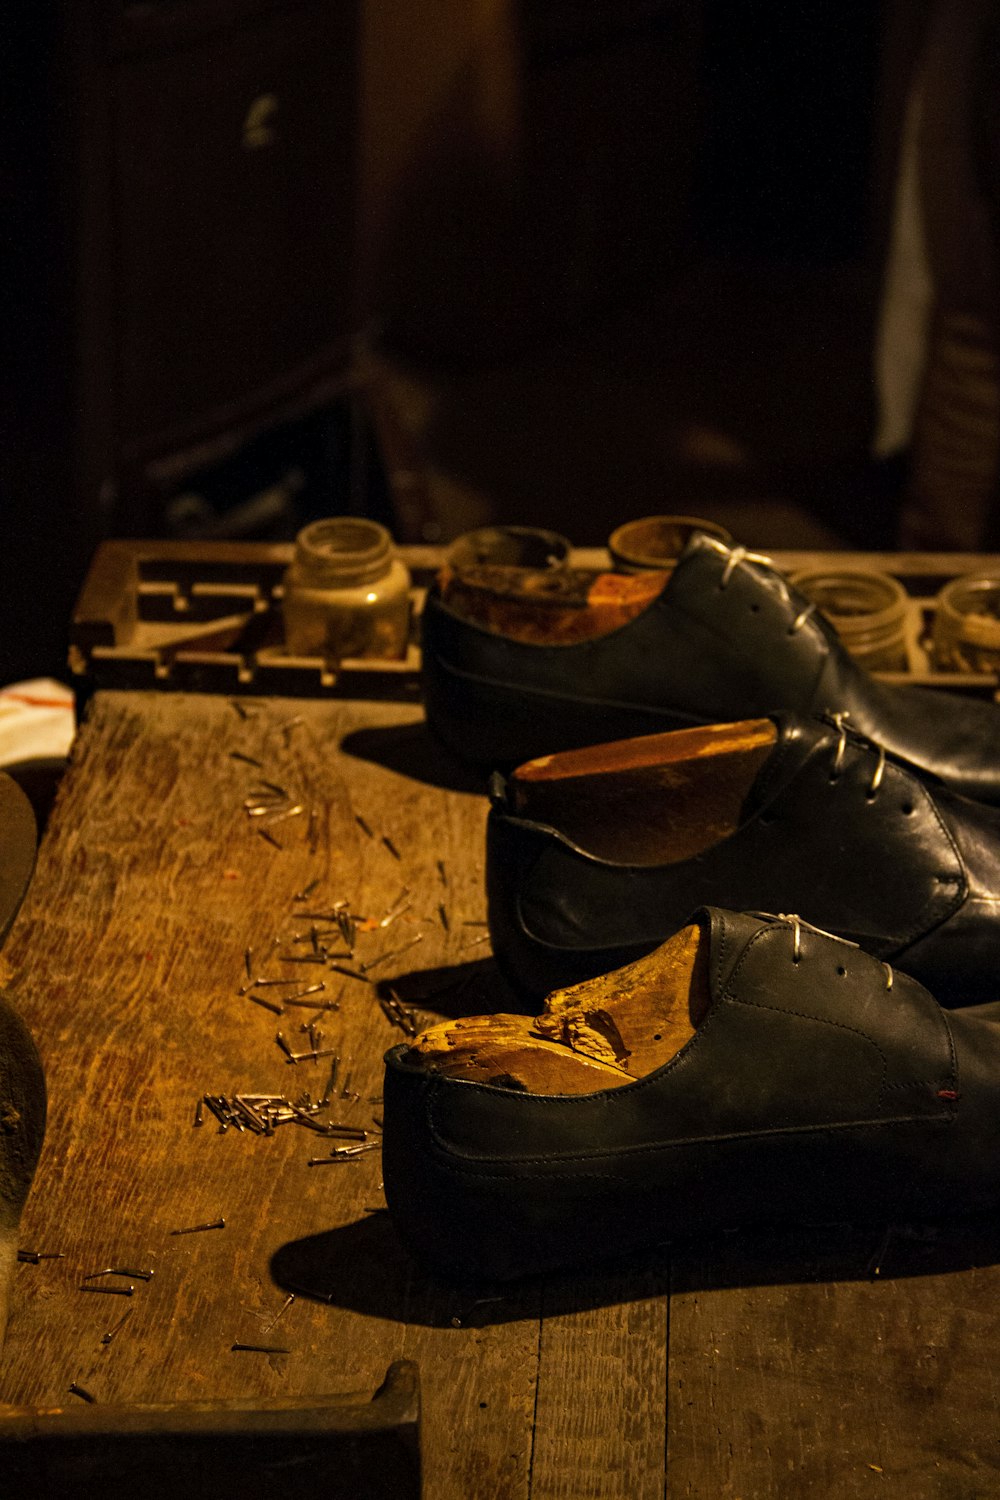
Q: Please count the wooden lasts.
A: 3